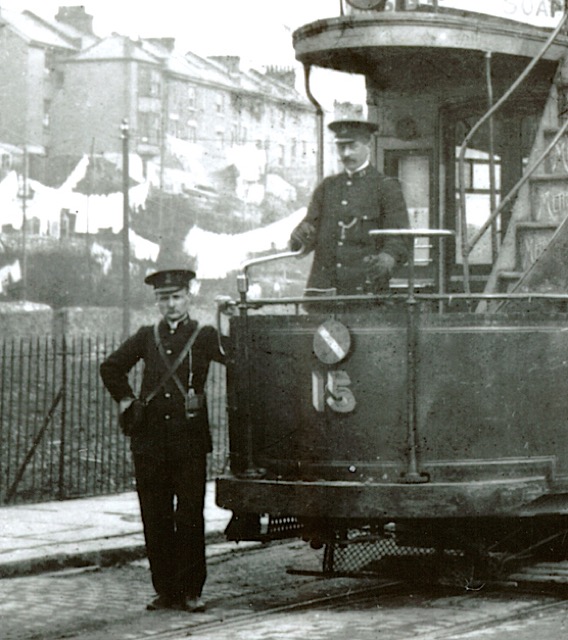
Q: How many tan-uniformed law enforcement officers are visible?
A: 0